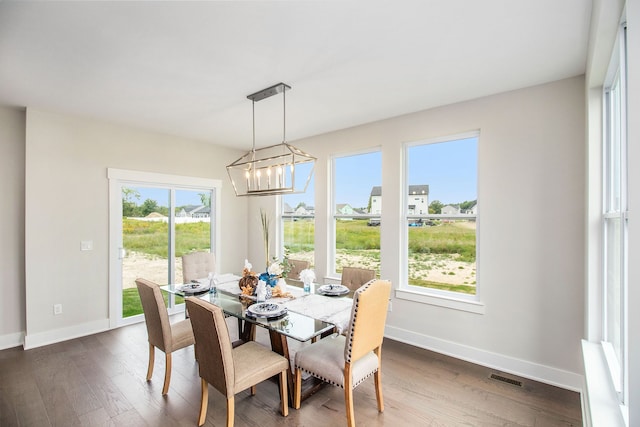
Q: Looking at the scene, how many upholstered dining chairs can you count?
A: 6